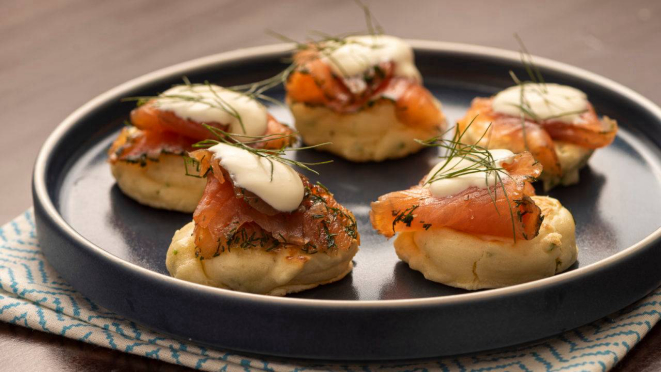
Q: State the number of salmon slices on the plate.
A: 5